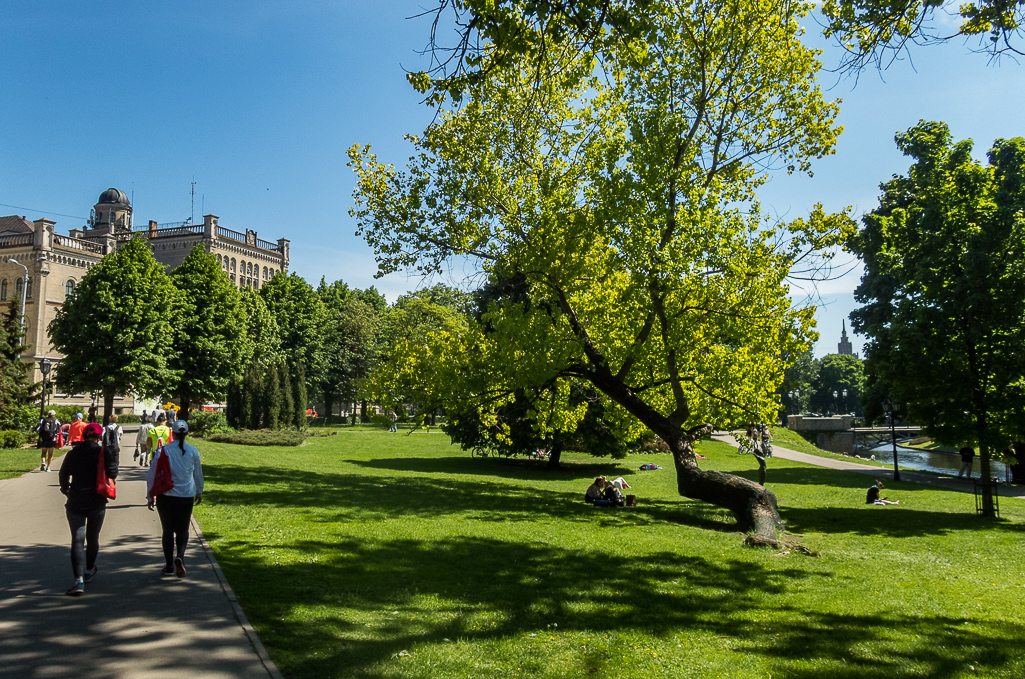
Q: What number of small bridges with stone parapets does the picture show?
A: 1